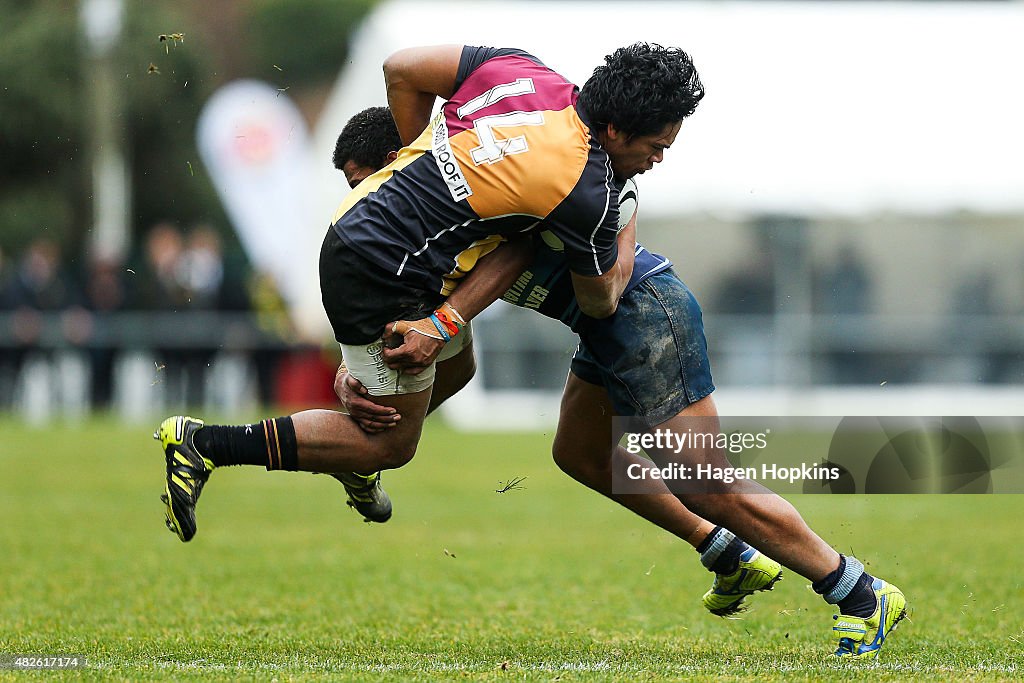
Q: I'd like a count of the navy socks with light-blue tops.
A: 2